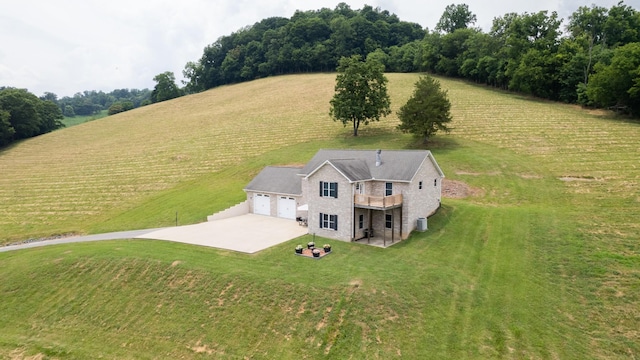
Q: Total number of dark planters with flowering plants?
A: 4